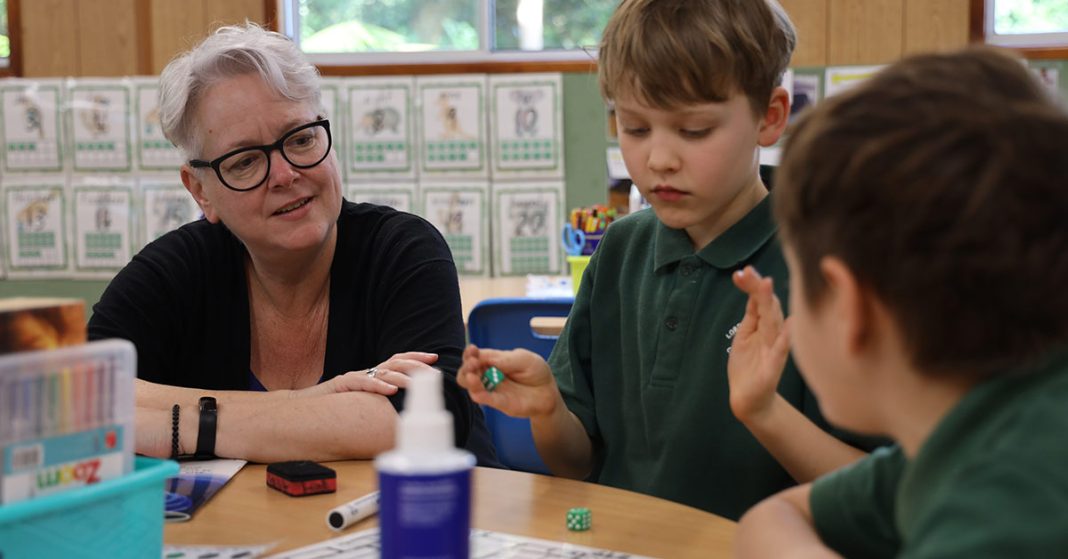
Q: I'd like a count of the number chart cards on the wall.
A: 13